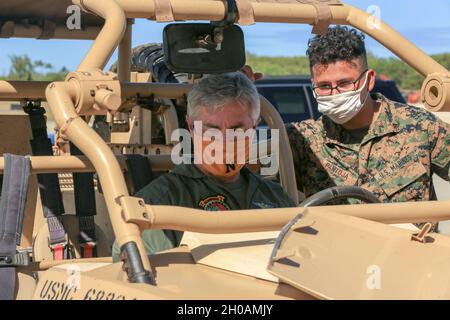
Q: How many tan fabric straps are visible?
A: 3